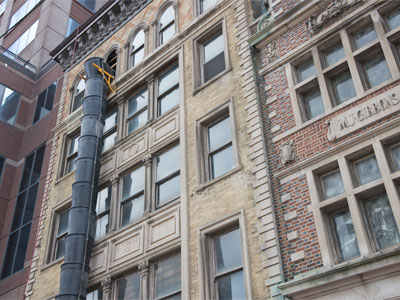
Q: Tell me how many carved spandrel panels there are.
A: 6